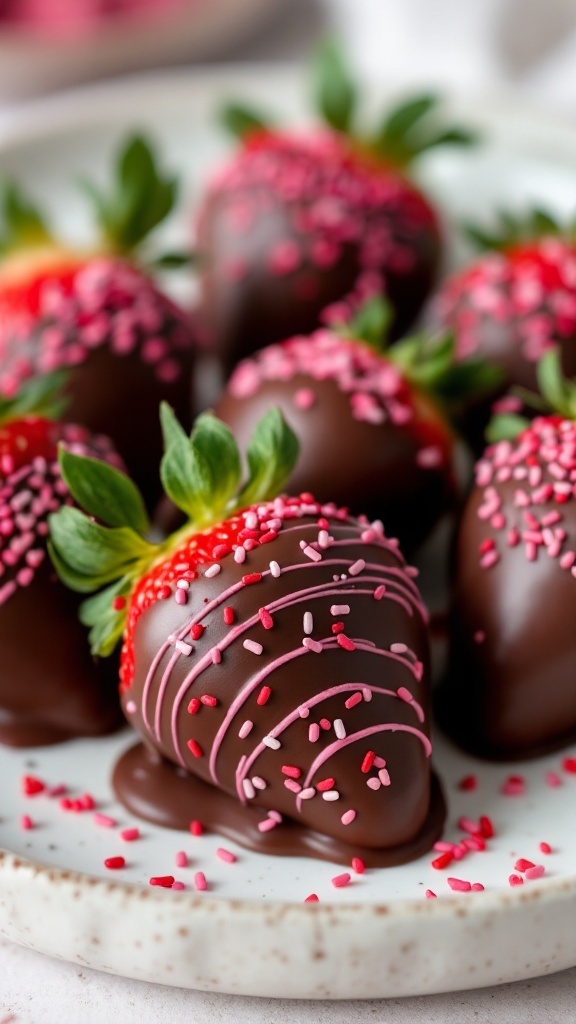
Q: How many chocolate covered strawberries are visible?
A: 7